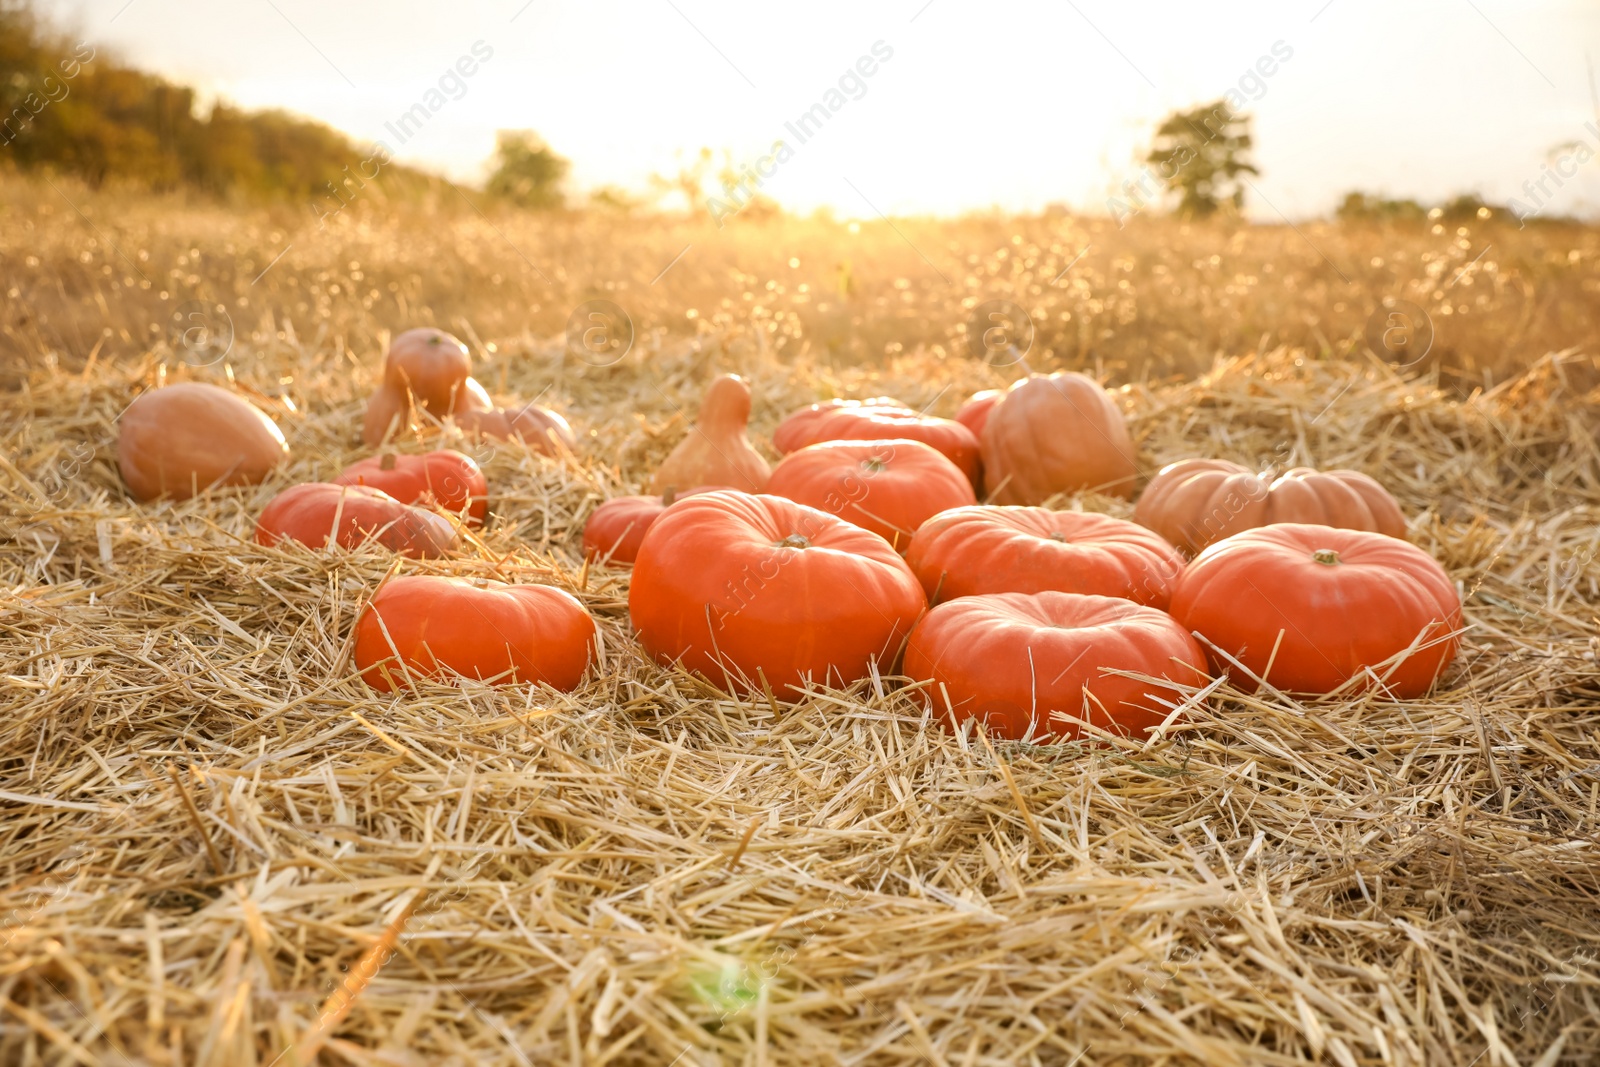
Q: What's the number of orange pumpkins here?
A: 11